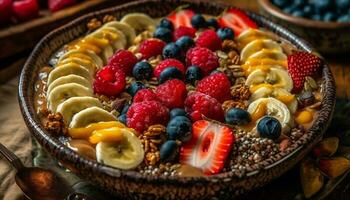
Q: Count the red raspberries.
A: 12